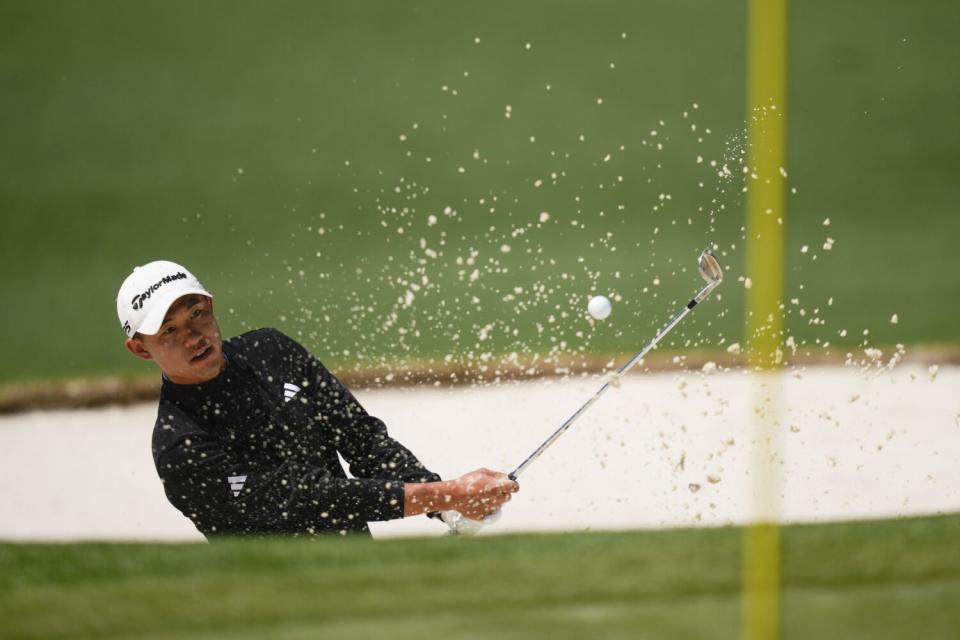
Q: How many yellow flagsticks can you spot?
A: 1